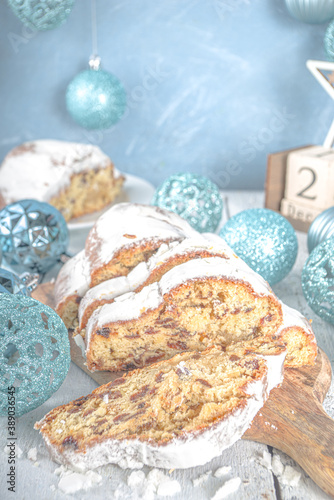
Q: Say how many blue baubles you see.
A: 11